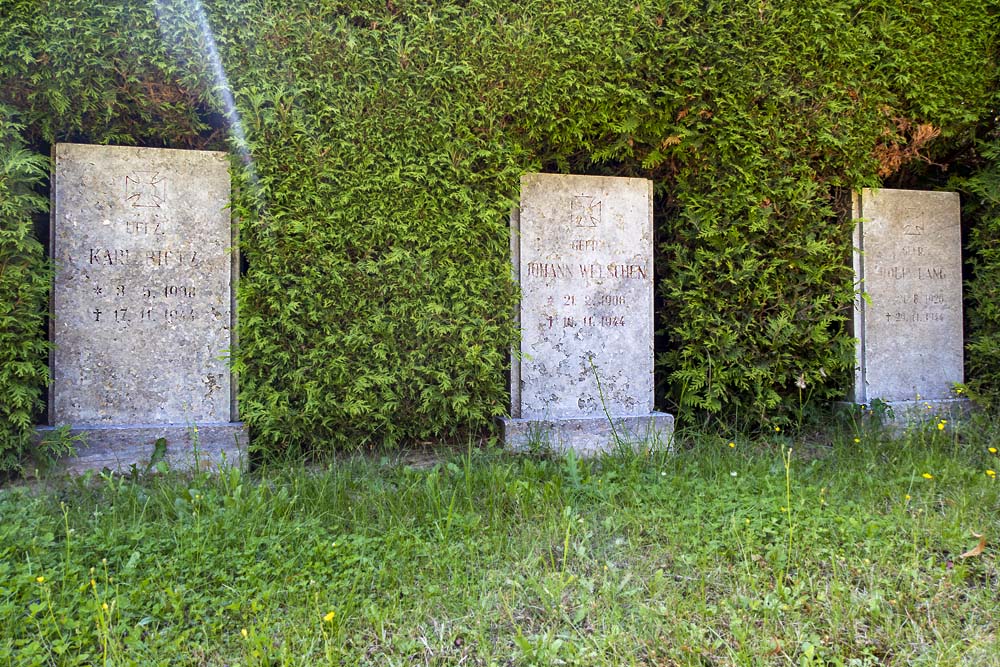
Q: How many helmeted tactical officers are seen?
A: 0